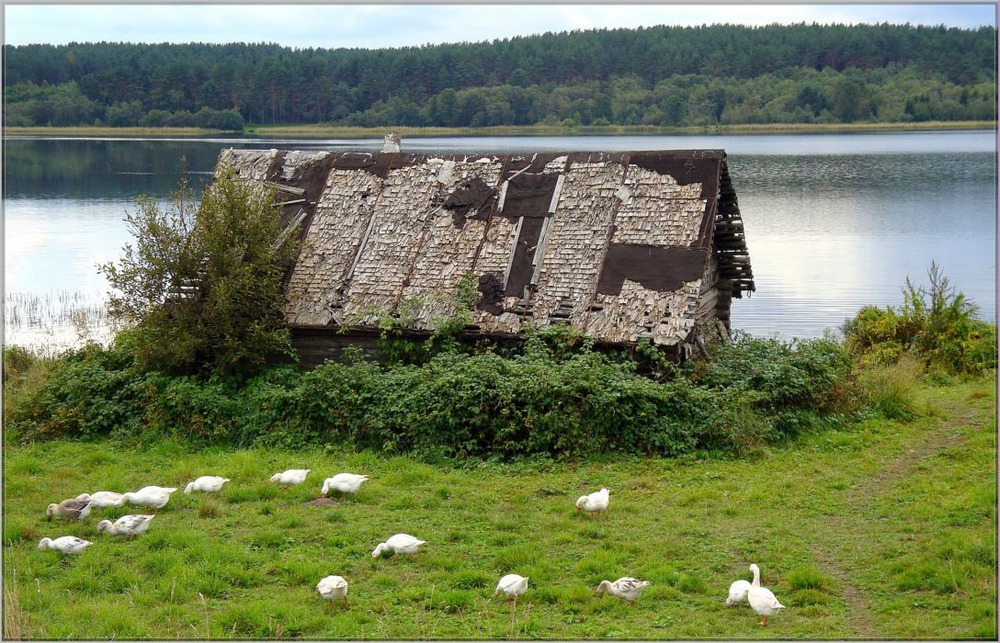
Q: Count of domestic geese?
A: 15